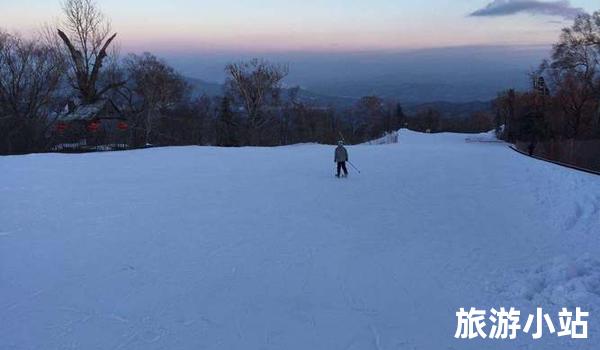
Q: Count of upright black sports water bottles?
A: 0